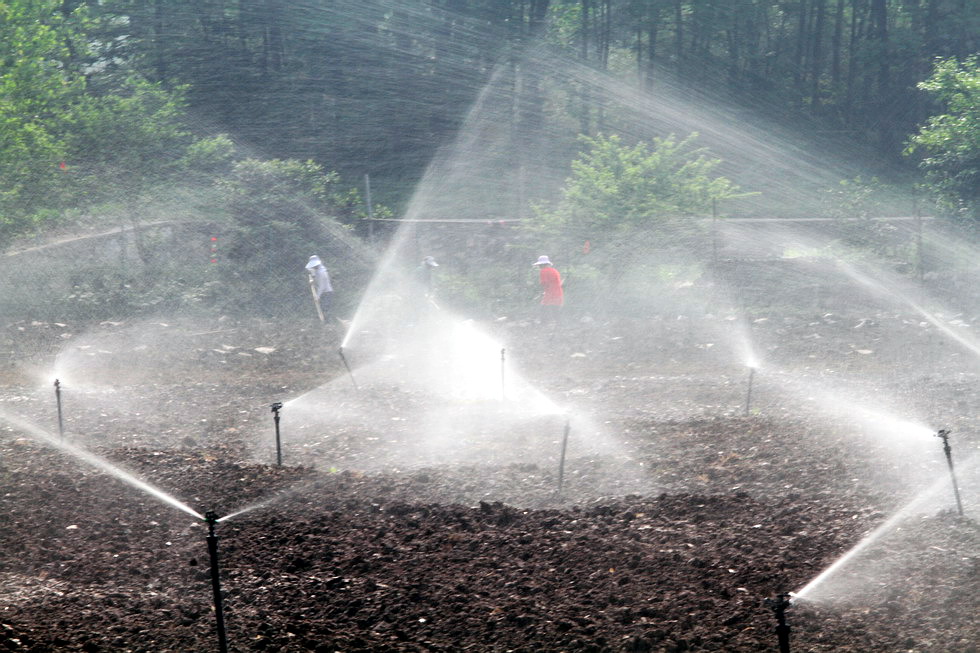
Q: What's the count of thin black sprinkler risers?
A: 9